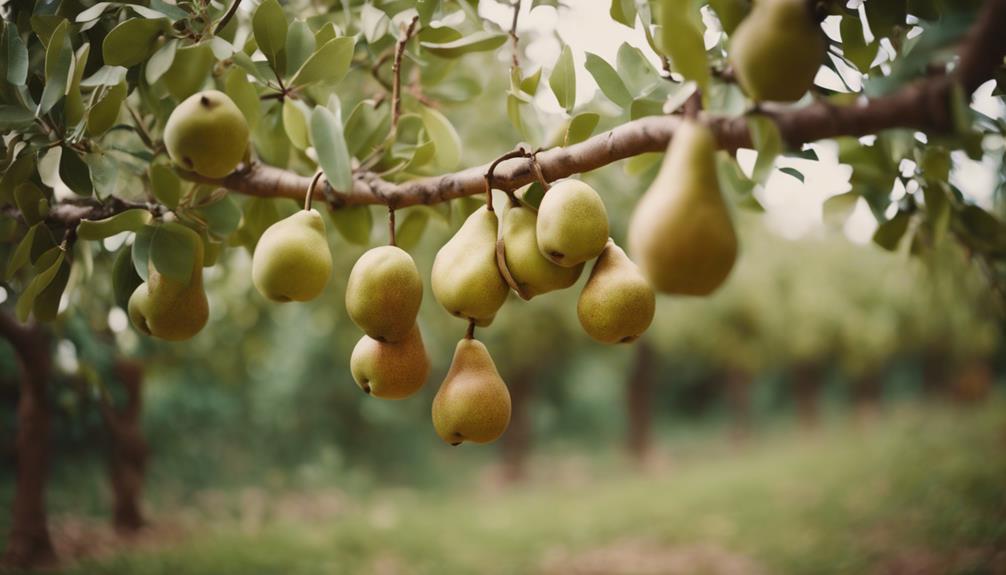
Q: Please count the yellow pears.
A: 12